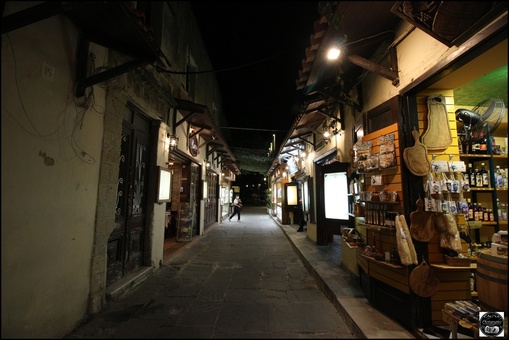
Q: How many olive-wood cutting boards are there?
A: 4